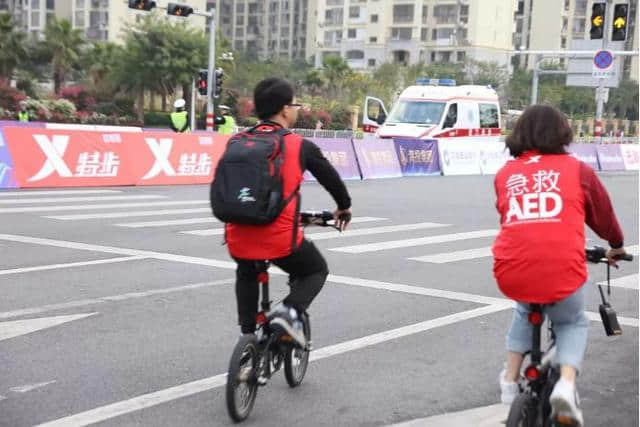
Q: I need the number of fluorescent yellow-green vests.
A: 3